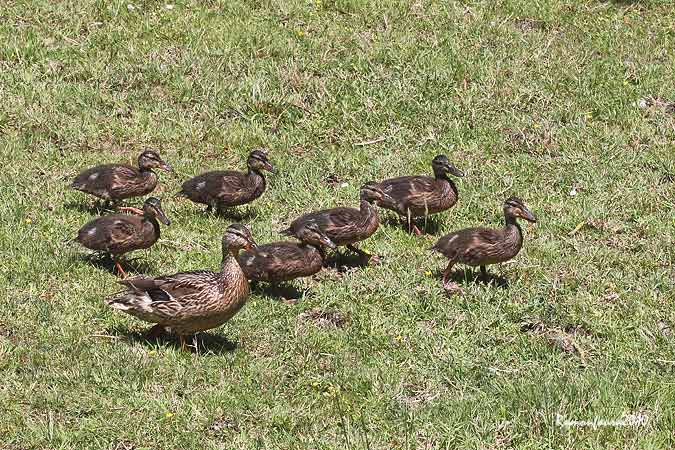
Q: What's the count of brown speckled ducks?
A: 8